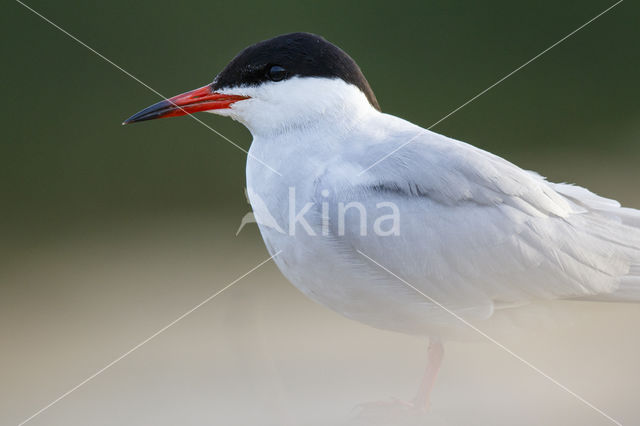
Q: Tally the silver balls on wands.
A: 0